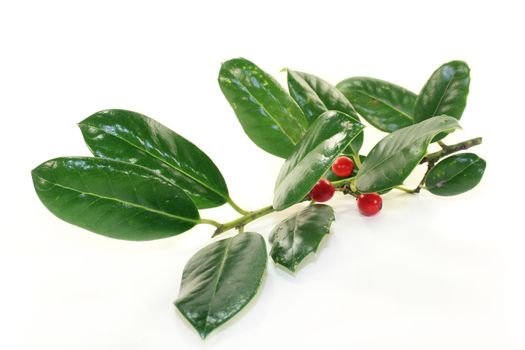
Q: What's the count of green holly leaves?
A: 11